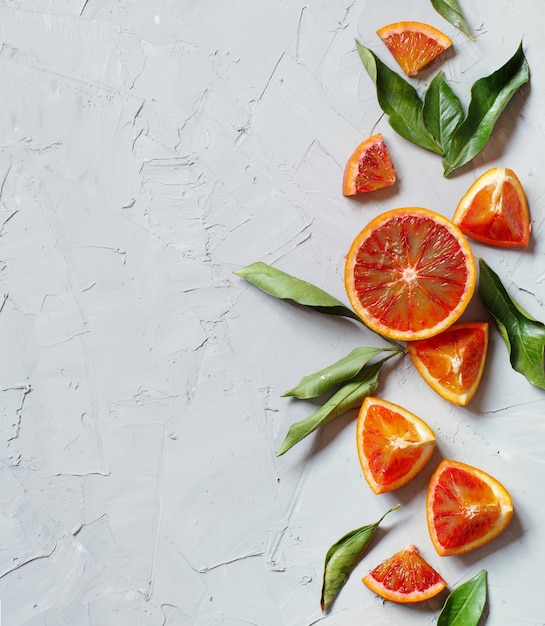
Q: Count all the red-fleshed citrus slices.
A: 8